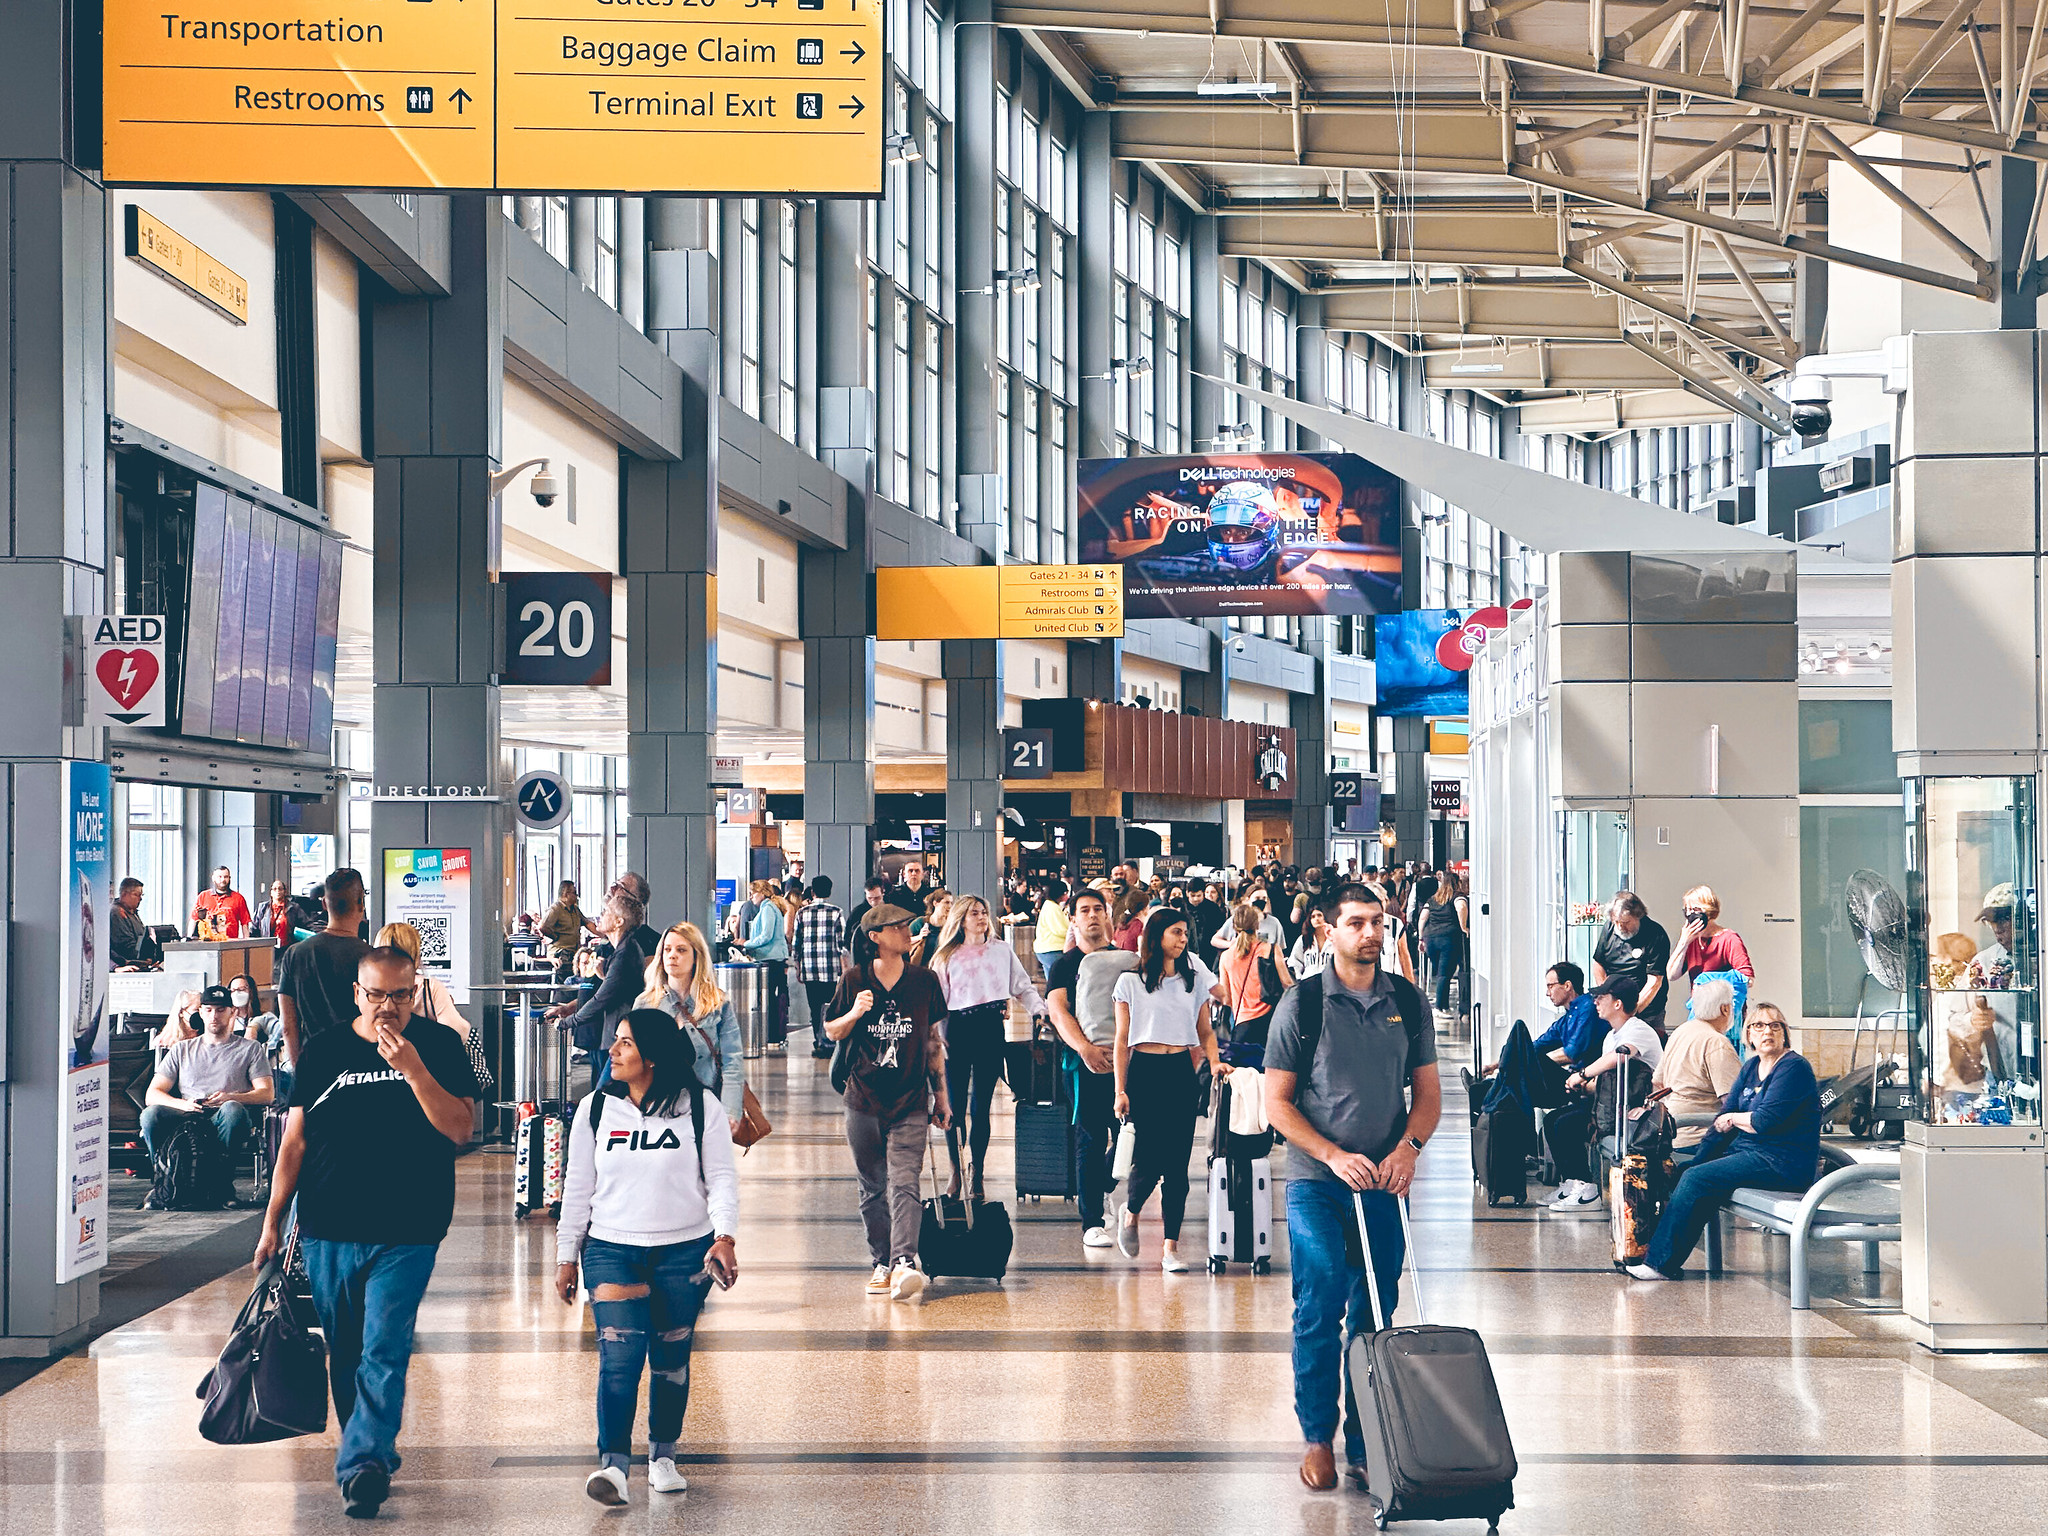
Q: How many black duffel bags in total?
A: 1